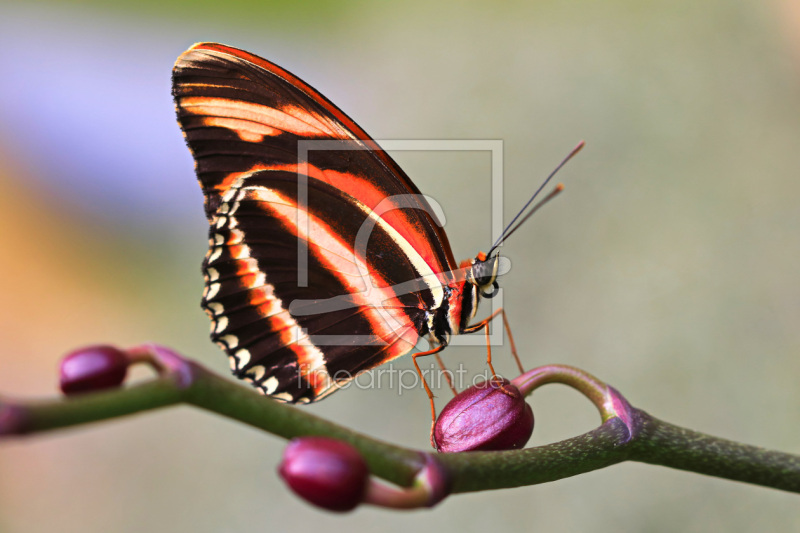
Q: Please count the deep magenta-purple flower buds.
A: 3